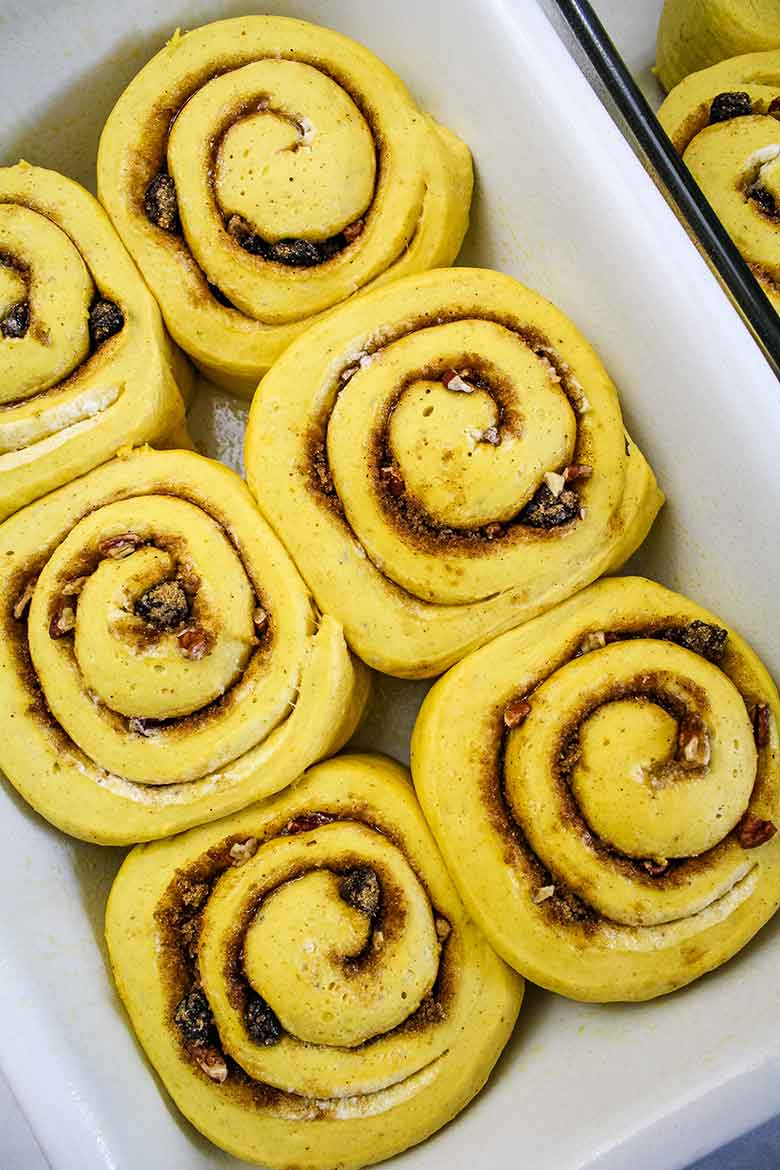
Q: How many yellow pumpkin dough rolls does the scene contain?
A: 8